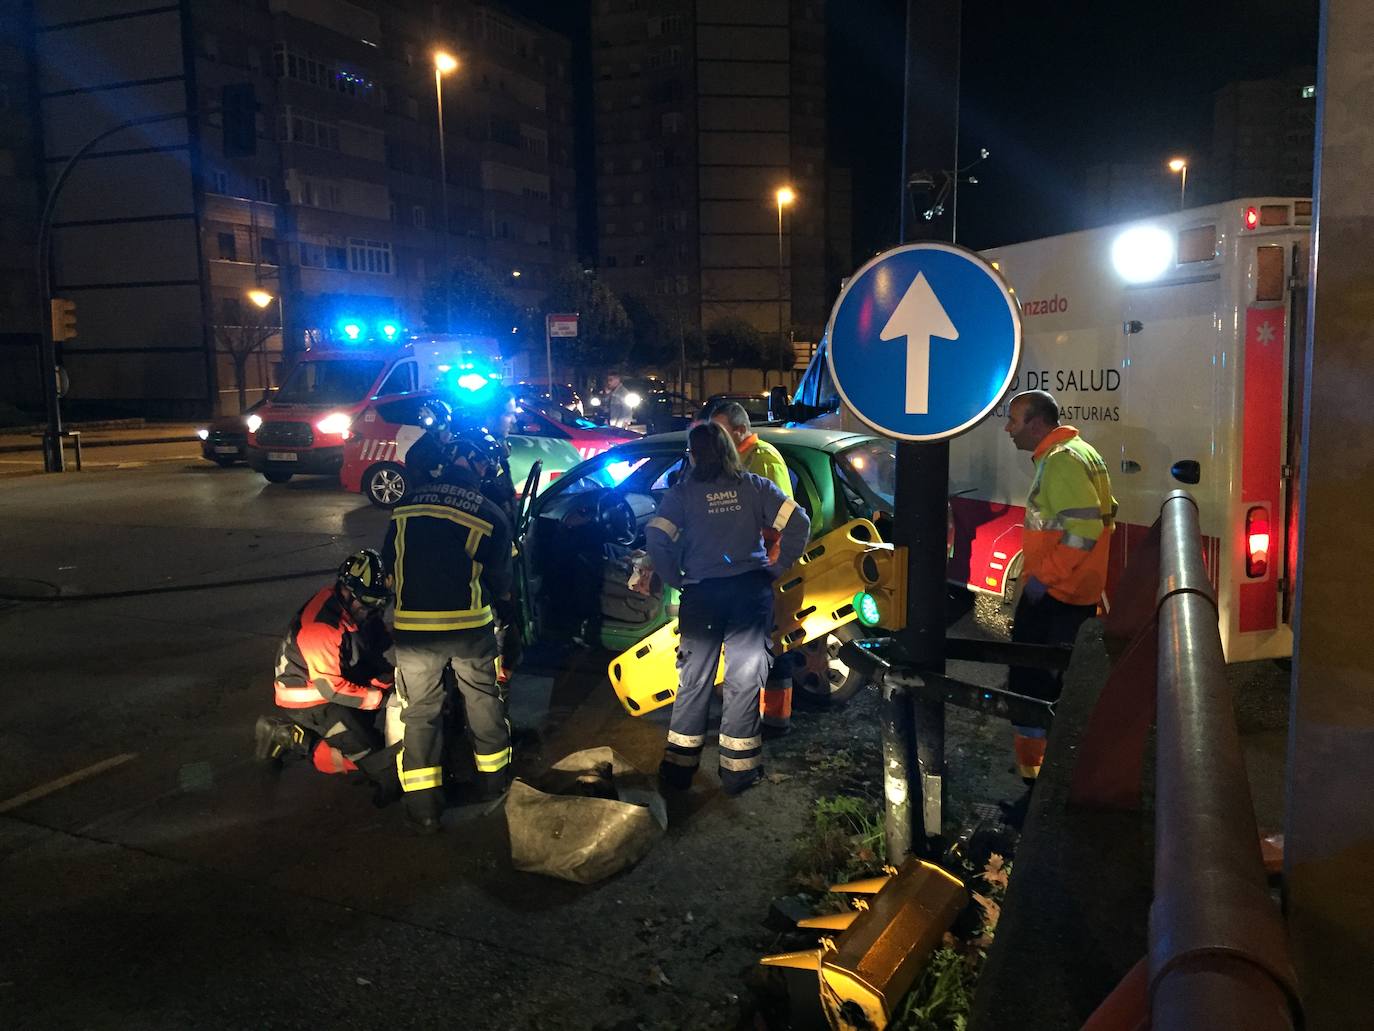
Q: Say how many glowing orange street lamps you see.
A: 4